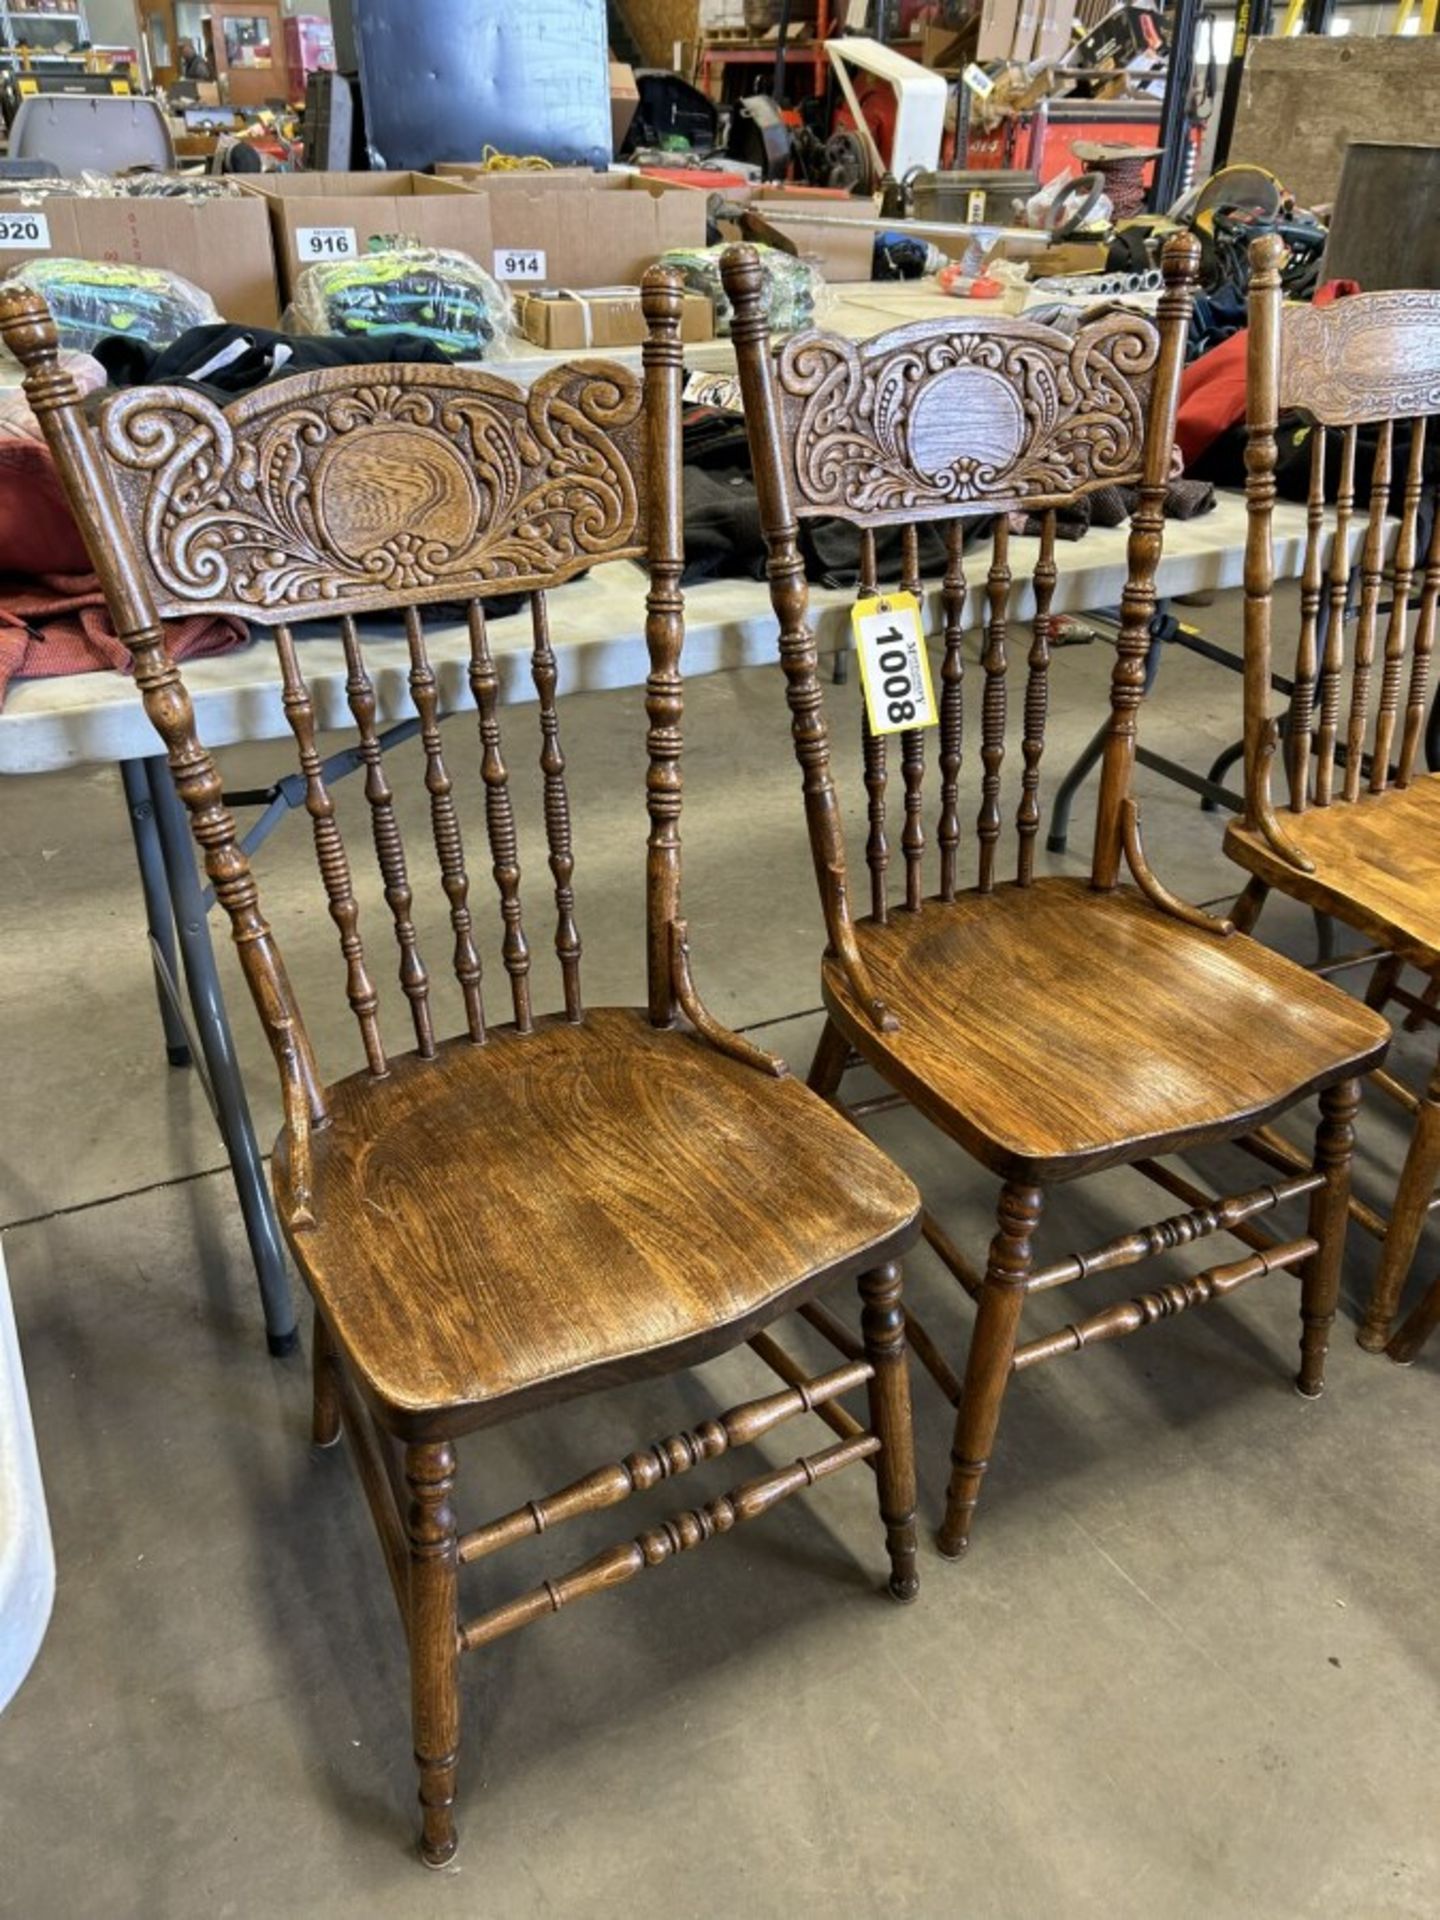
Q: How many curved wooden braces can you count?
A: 5